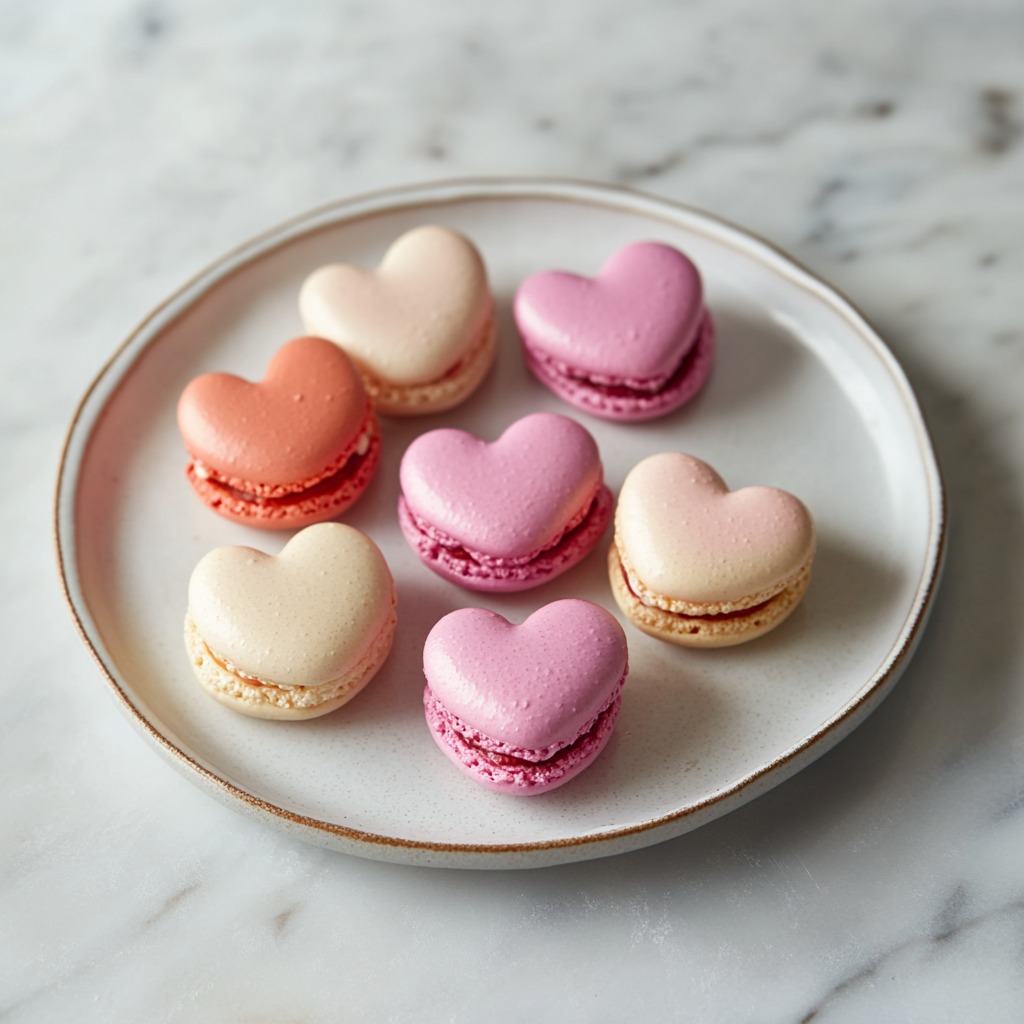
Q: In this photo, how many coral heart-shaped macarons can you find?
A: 1